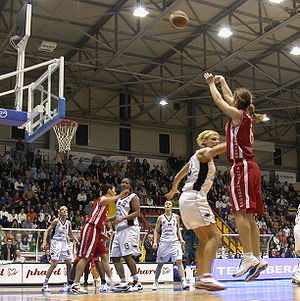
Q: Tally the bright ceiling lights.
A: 6